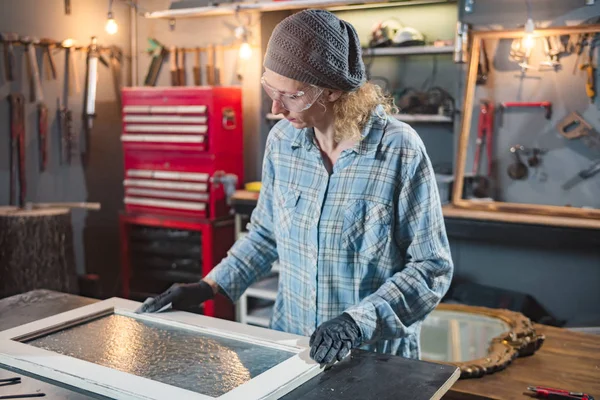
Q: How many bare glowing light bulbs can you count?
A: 3